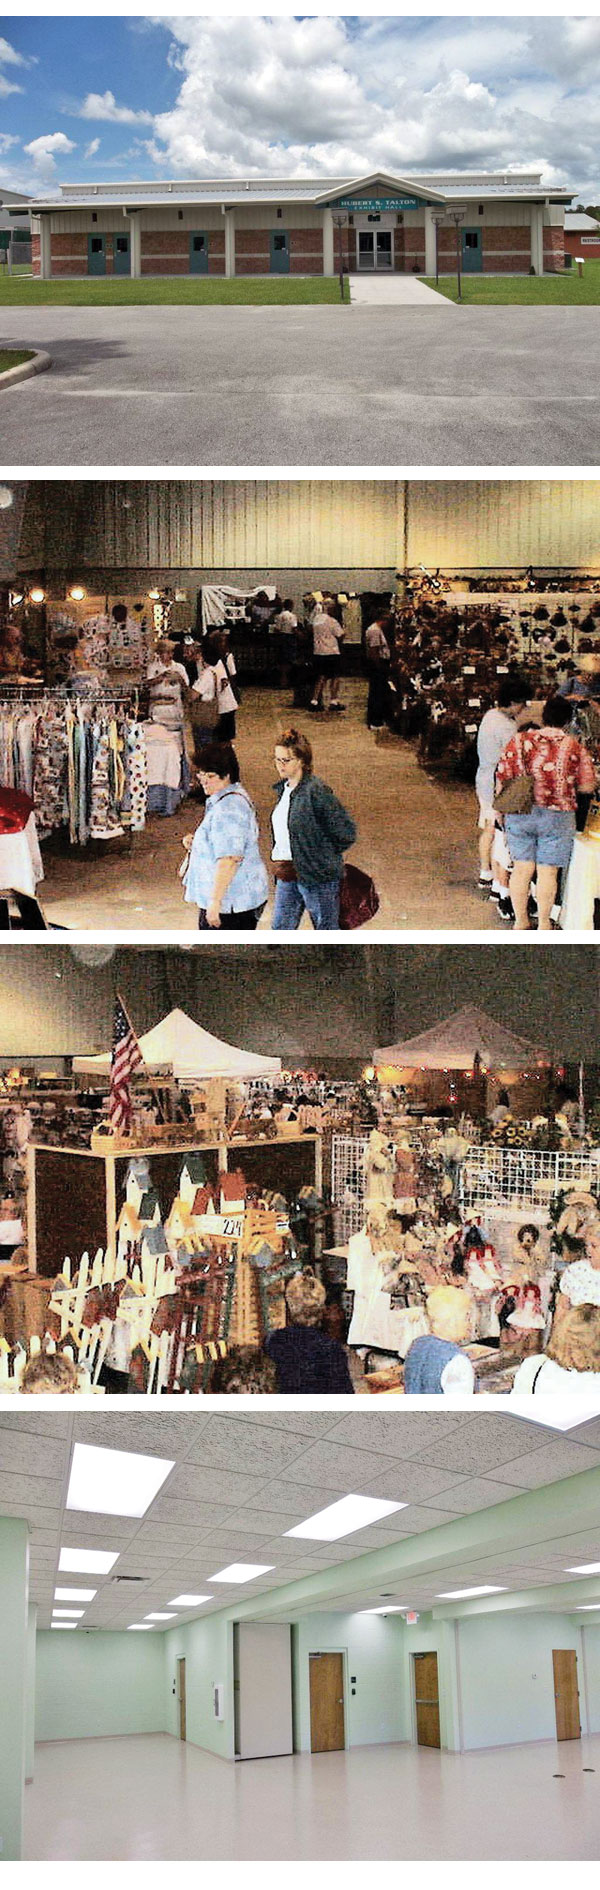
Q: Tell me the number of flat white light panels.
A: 15